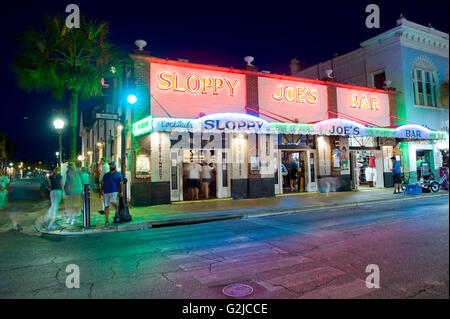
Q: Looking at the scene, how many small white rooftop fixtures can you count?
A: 4